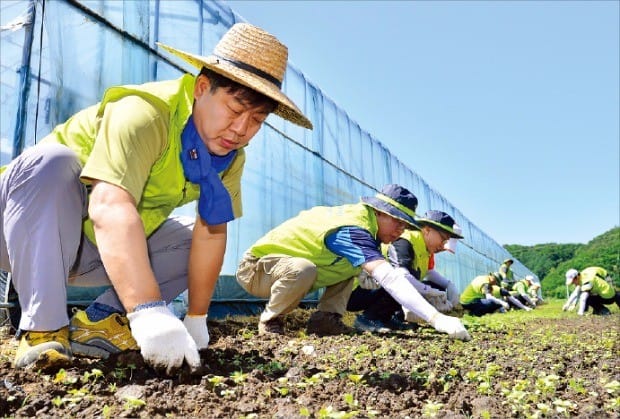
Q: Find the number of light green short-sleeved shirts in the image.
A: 1